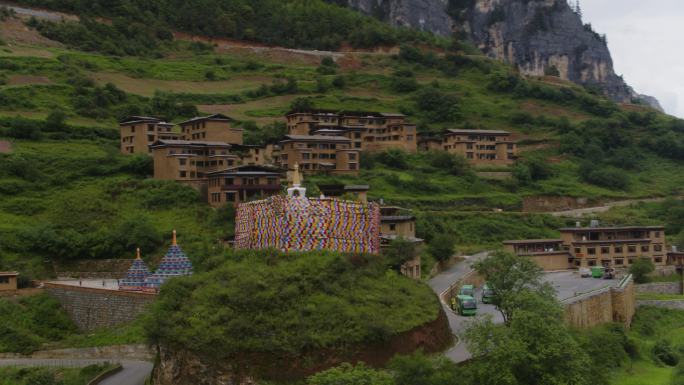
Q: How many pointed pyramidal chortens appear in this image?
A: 2